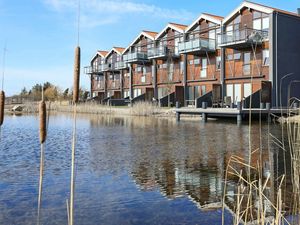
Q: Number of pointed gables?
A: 6